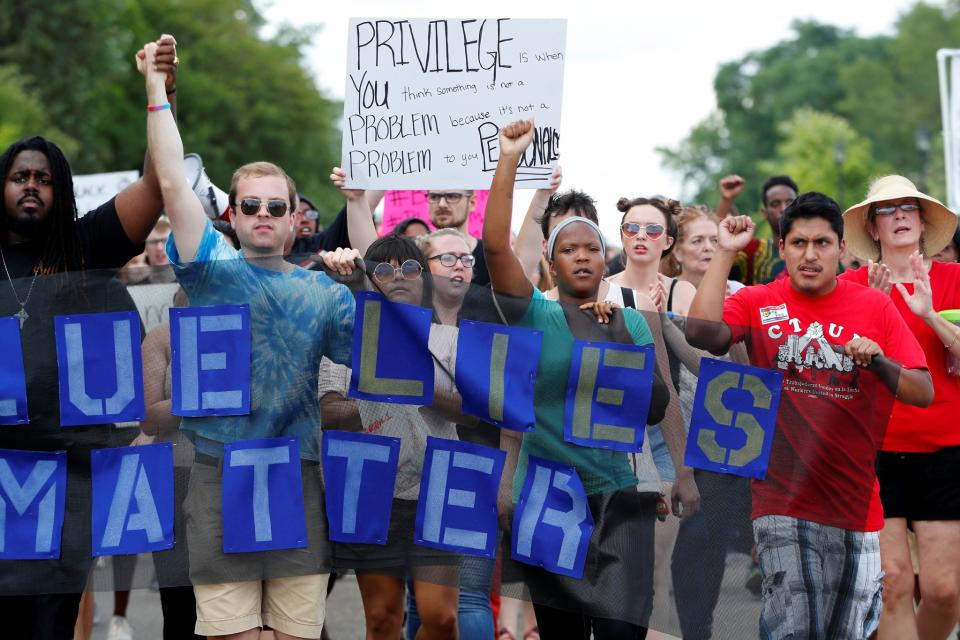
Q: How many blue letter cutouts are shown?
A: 13